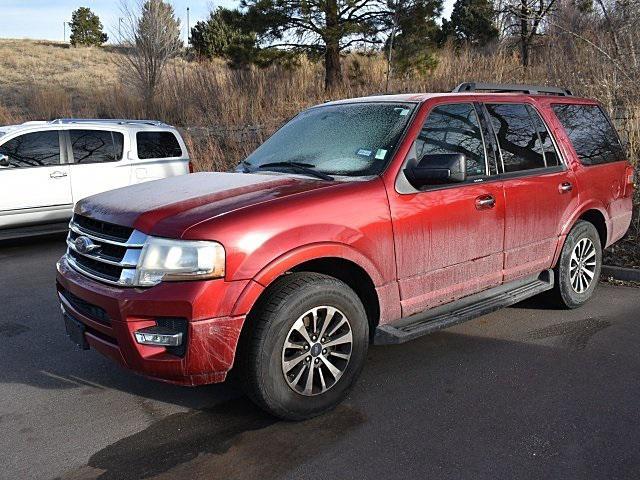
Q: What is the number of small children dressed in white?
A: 0